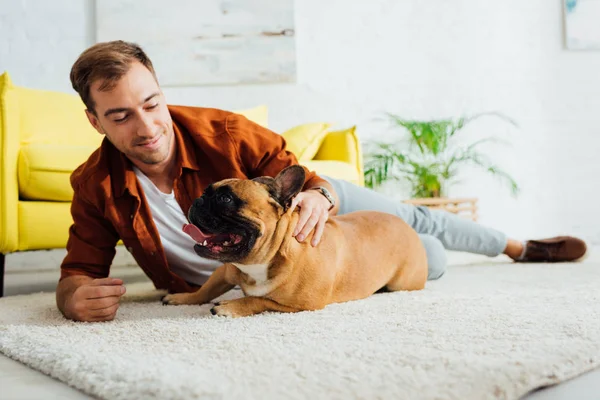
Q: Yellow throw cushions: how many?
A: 1